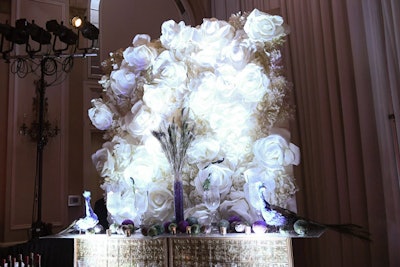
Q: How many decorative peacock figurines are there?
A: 2